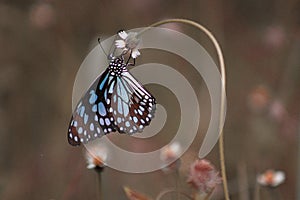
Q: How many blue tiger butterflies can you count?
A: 1